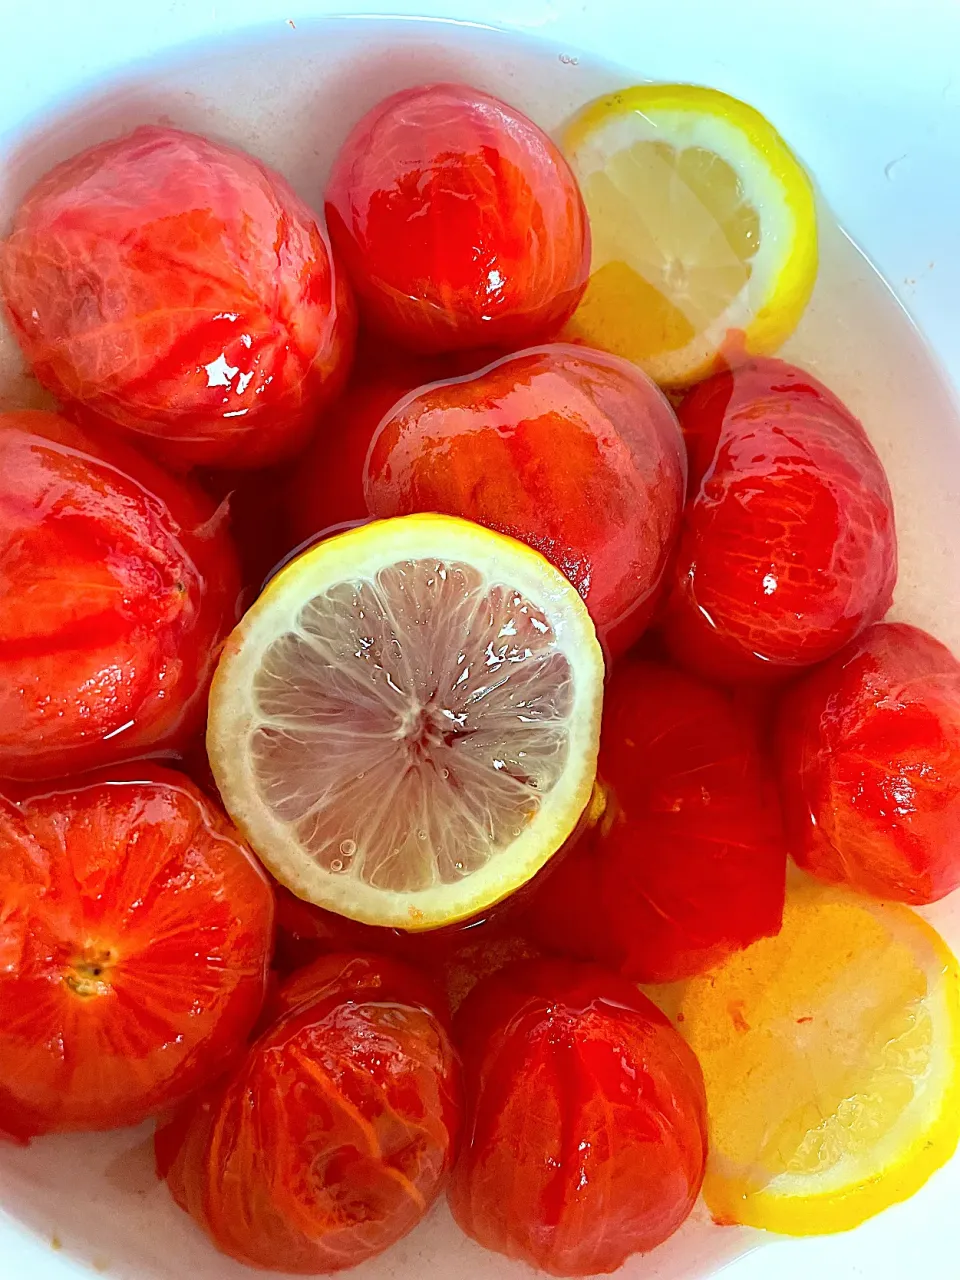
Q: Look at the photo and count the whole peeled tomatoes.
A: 11